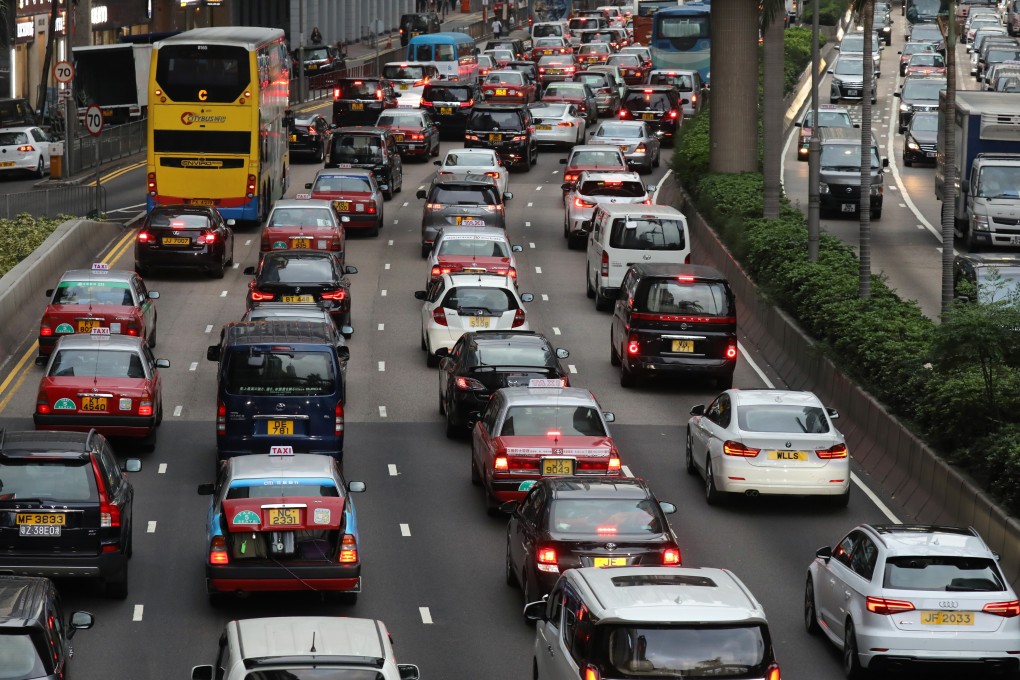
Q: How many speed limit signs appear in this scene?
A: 2